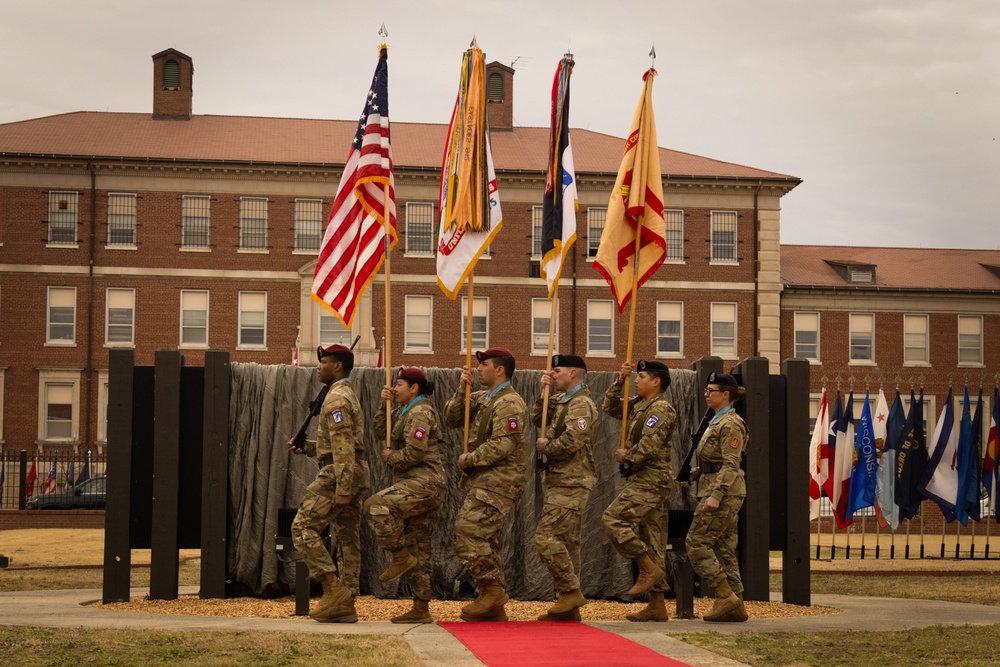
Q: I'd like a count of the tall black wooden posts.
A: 6